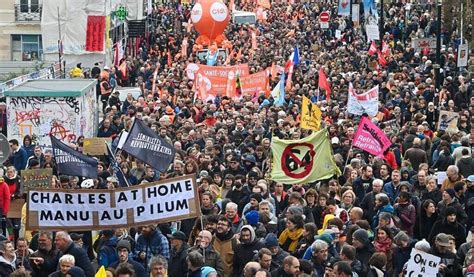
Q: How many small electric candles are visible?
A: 0